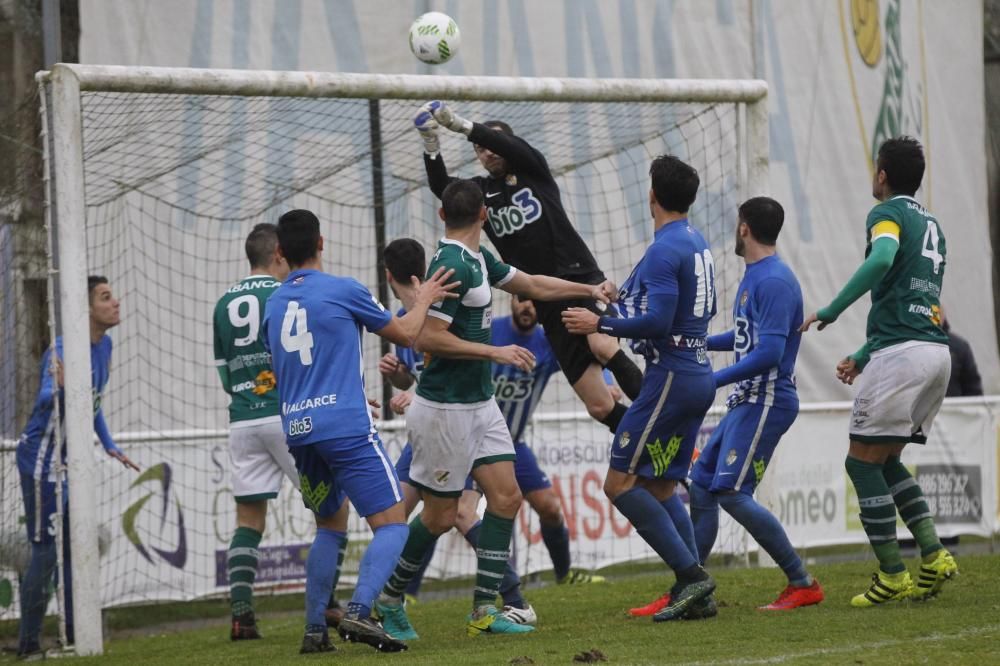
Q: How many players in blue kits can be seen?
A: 6